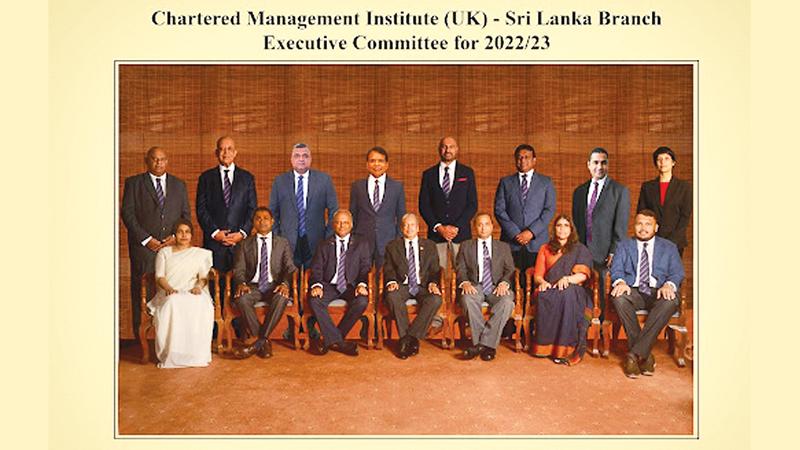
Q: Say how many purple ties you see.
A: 11